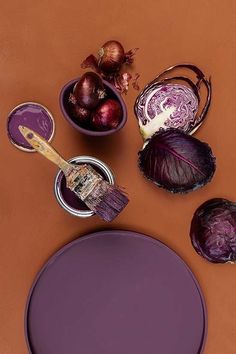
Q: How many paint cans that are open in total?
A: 1